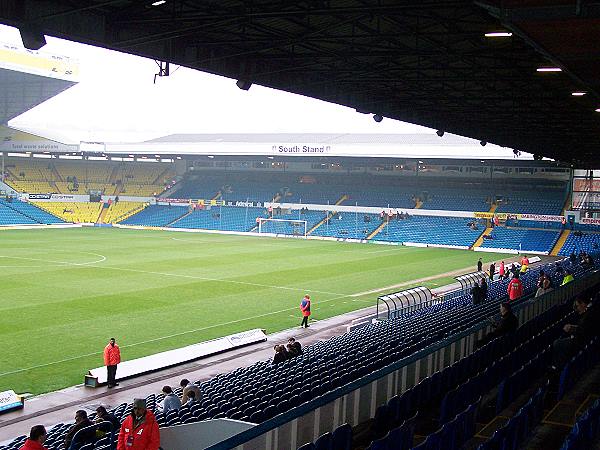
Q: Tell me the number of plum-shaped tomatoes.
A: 0